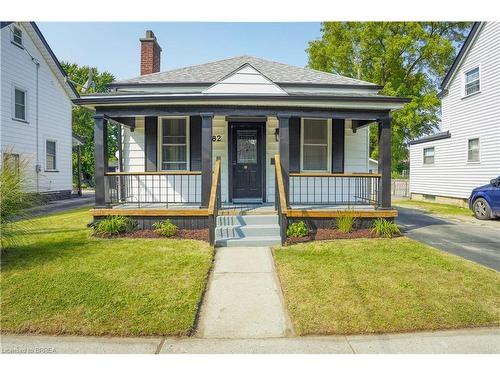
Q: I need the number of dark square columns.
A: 4